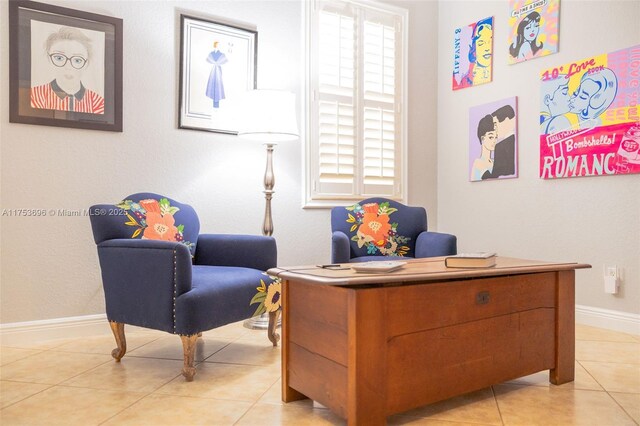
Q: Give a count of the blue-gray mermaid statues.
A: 0